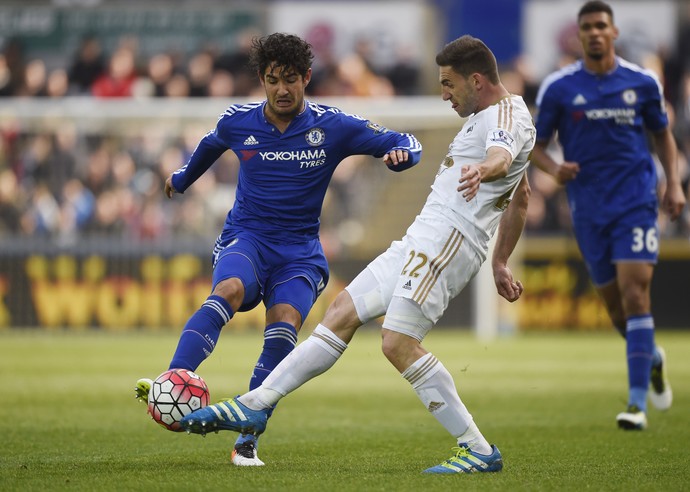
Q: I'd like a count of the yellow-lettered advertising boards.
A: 2